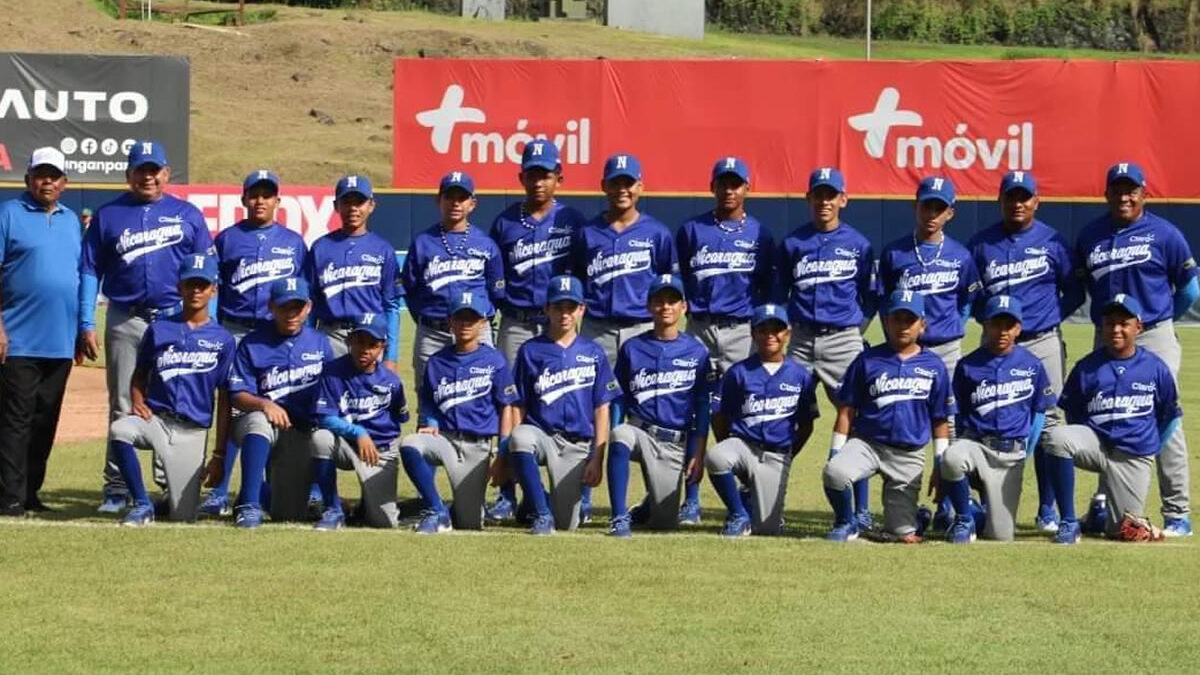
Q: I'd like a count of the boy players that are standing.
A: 8